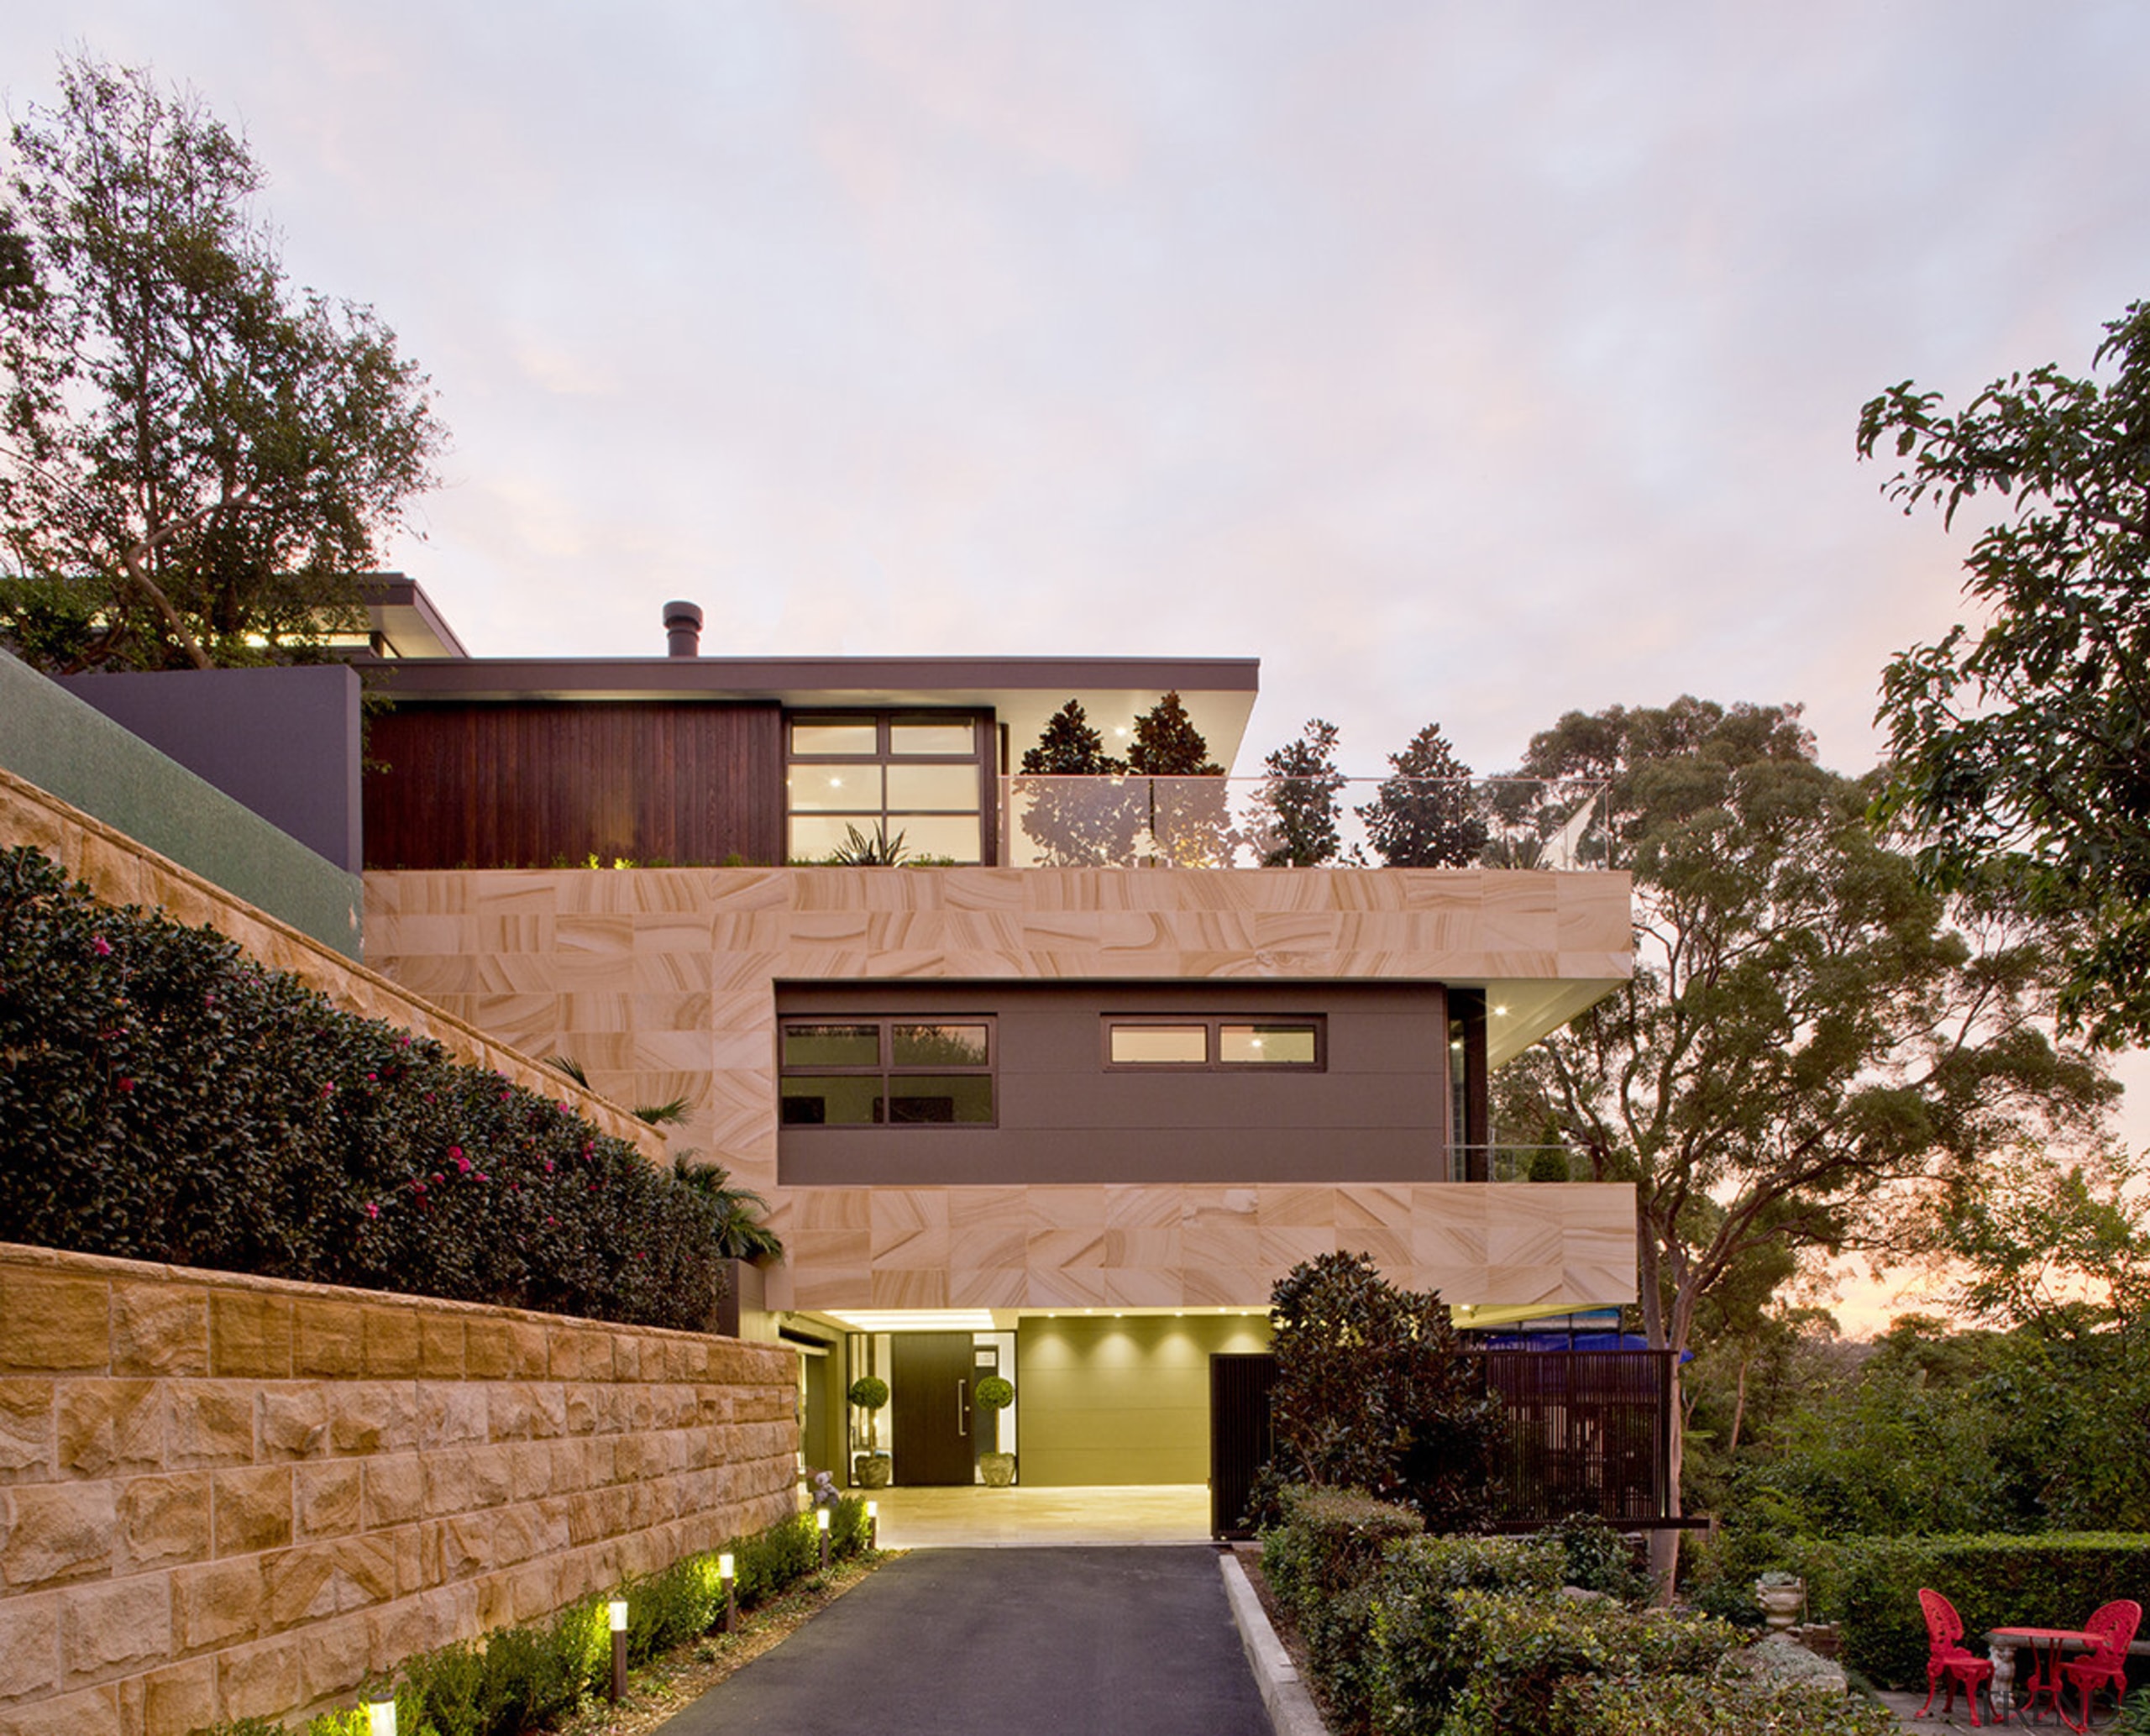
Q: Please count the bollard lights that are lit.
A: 5